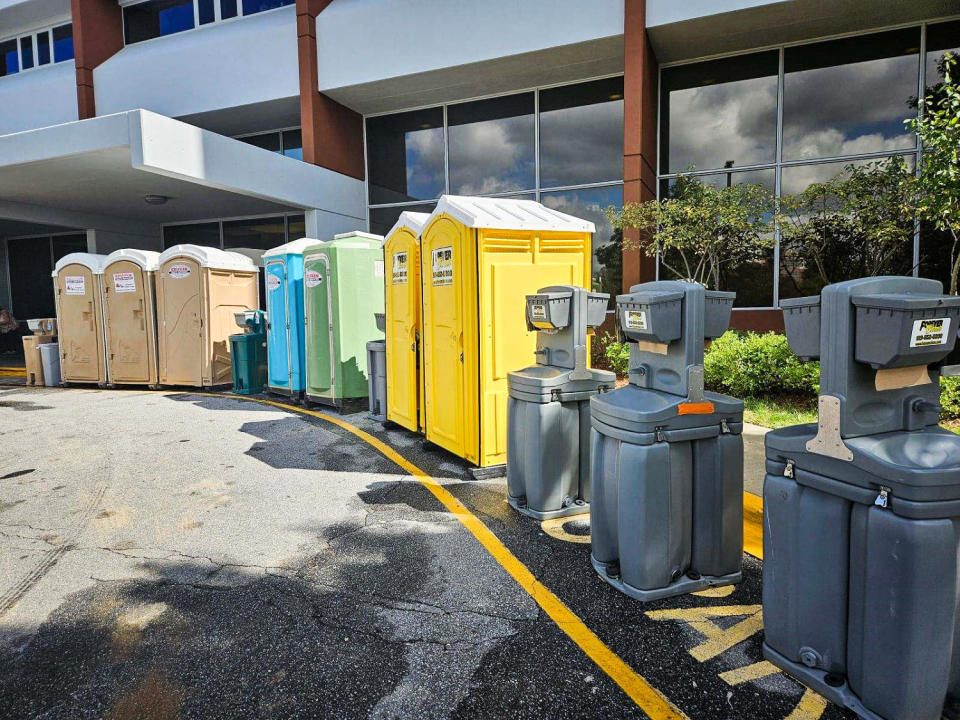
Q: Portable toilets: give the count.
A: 7